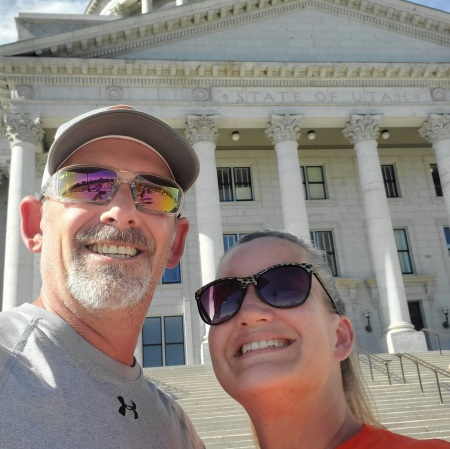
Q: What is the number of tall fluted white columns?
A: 5